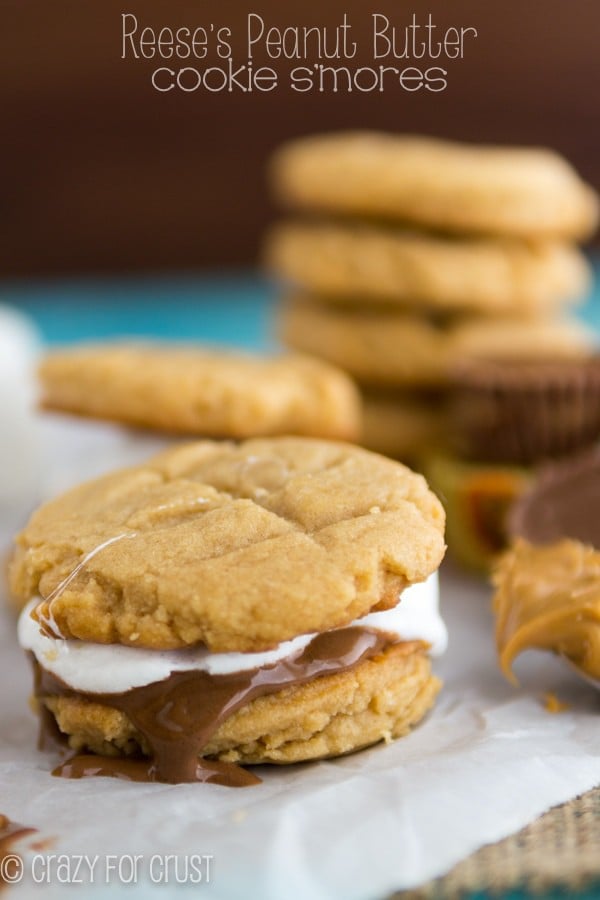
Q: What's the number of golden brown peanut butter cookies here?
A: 7